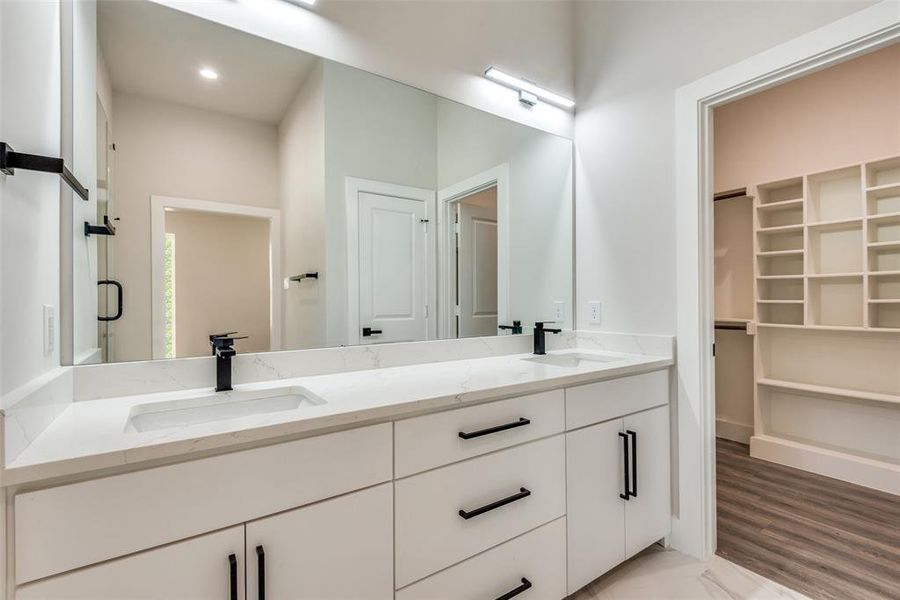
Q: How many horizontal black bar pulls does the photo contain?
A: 3